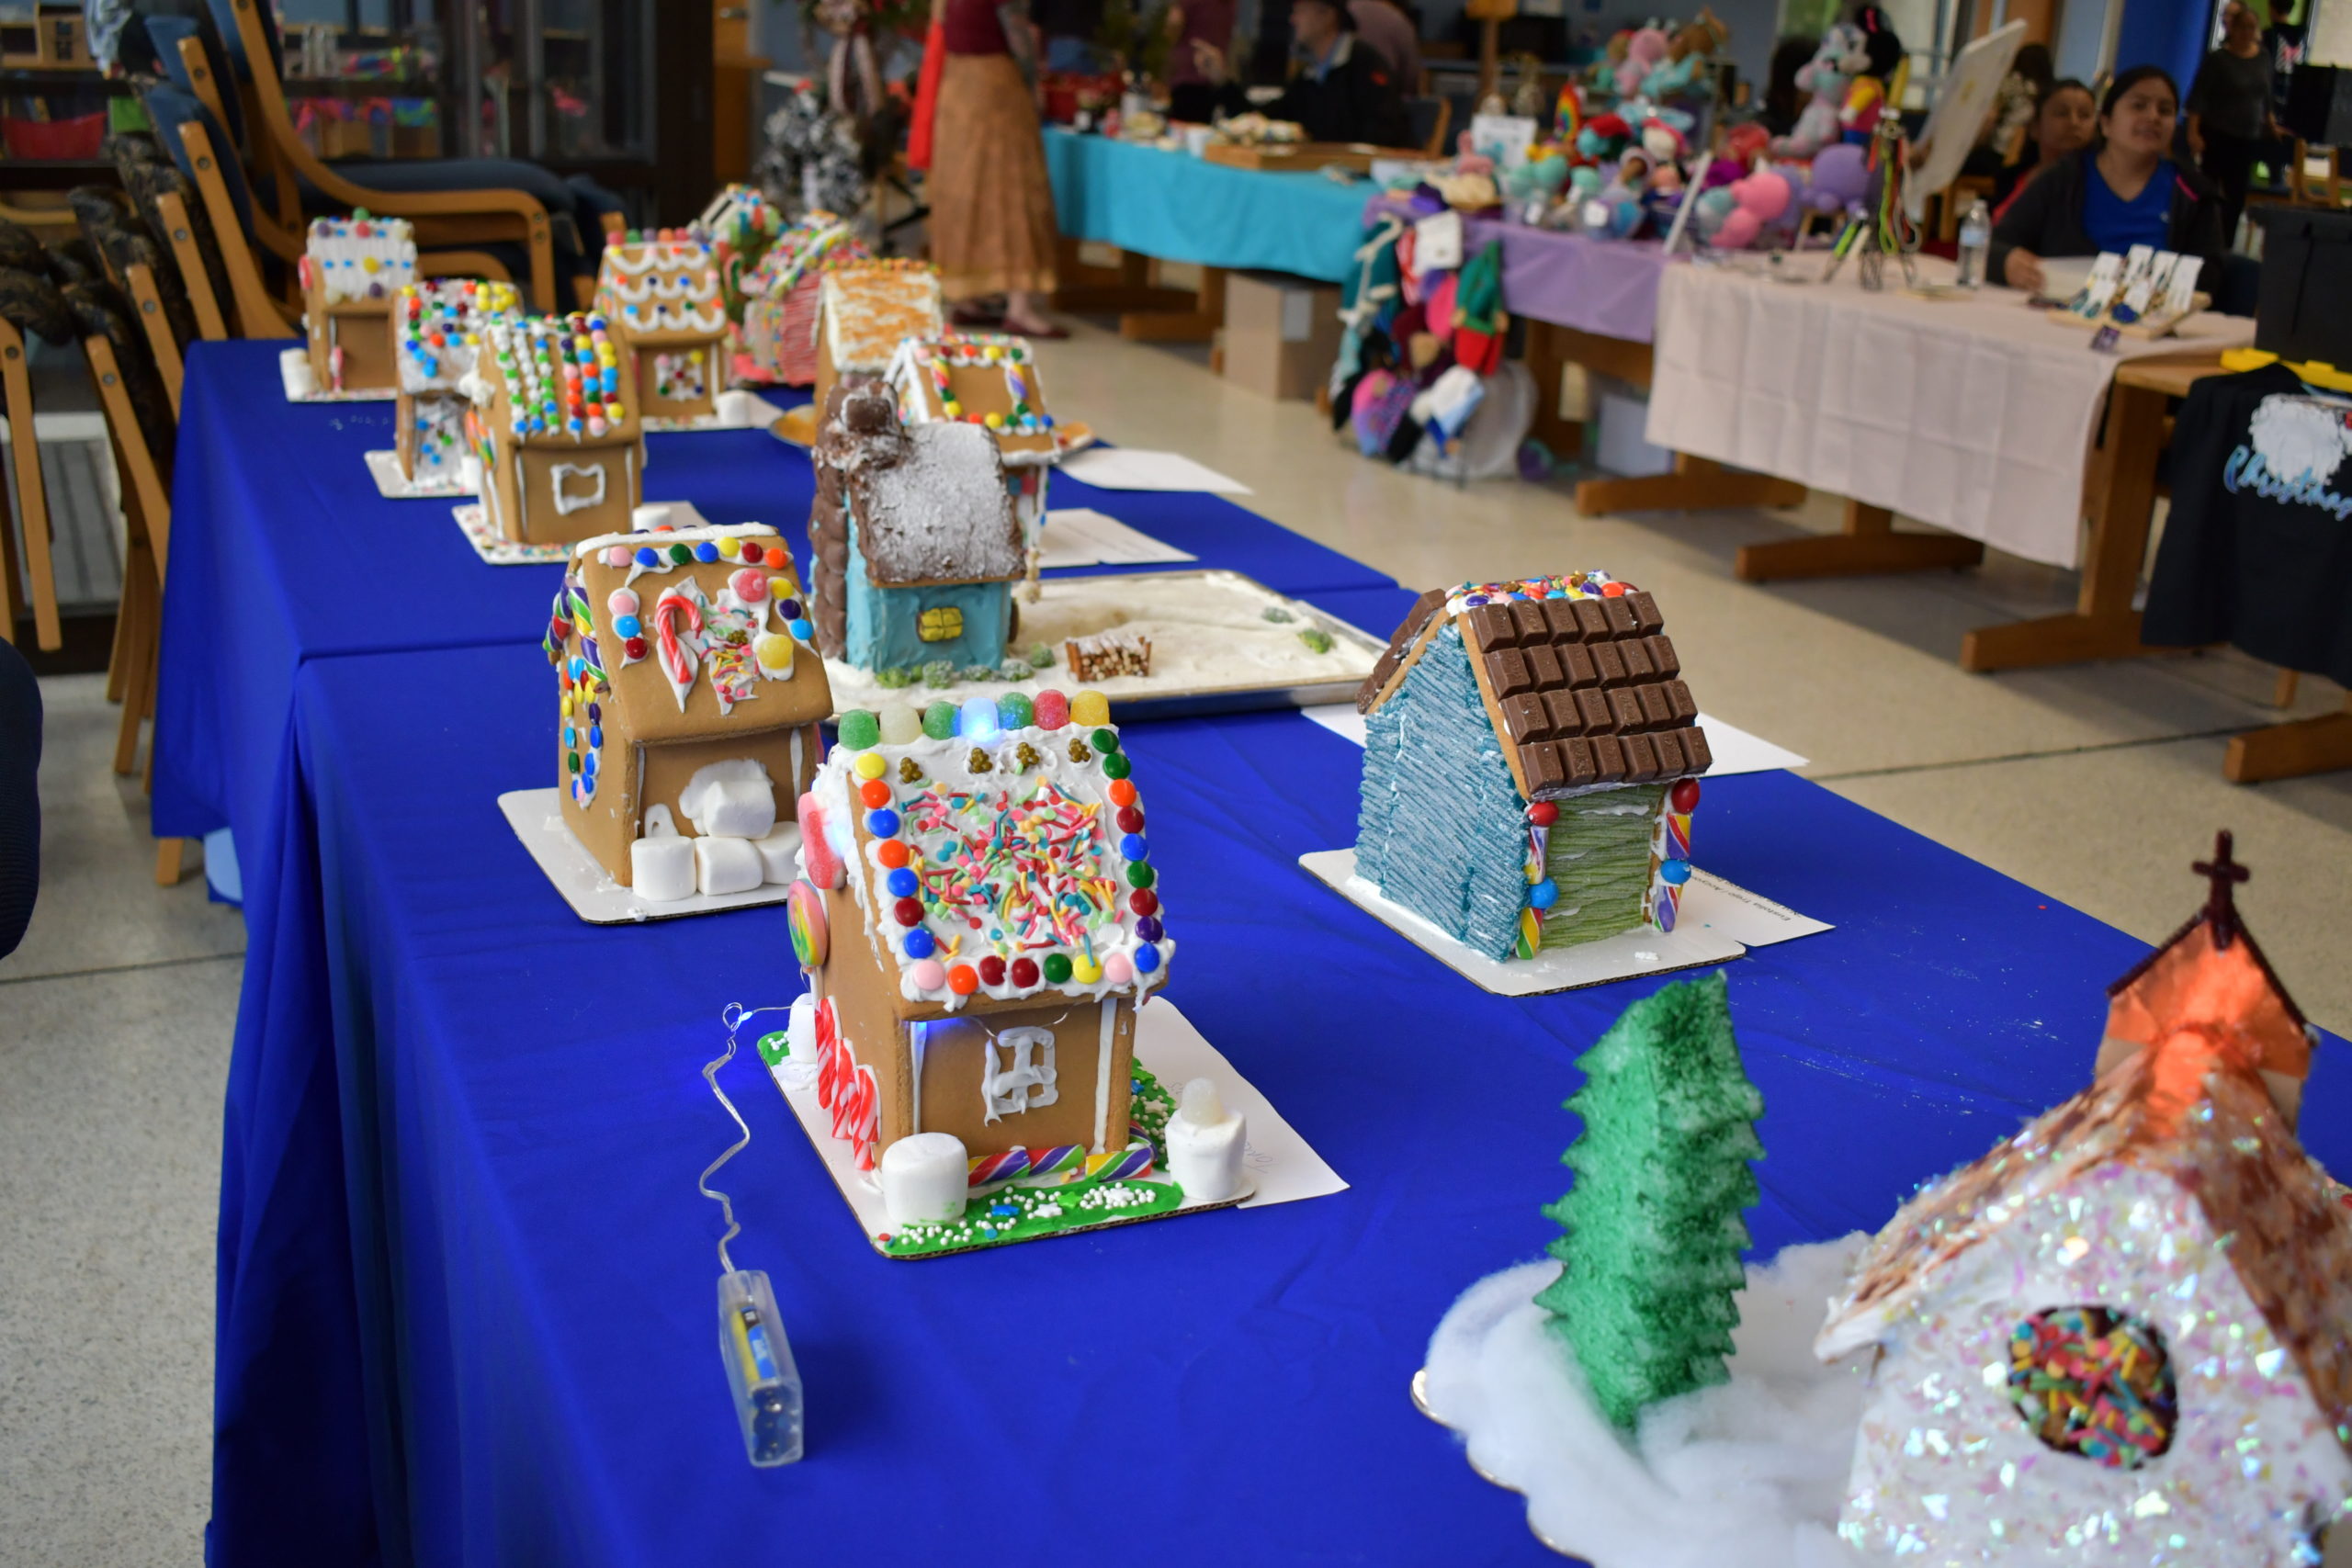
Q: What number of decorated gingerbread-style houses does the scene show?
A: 13